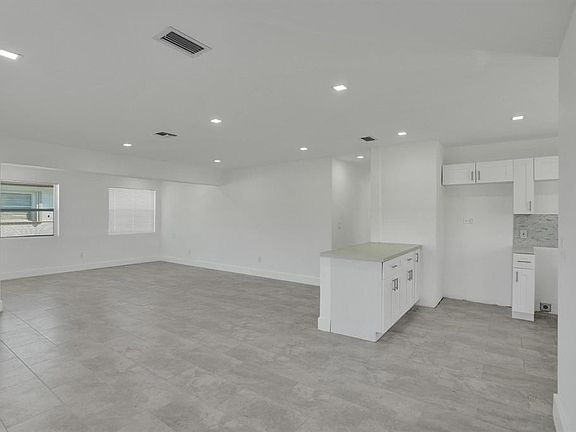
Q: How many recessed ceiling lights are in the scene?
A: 9